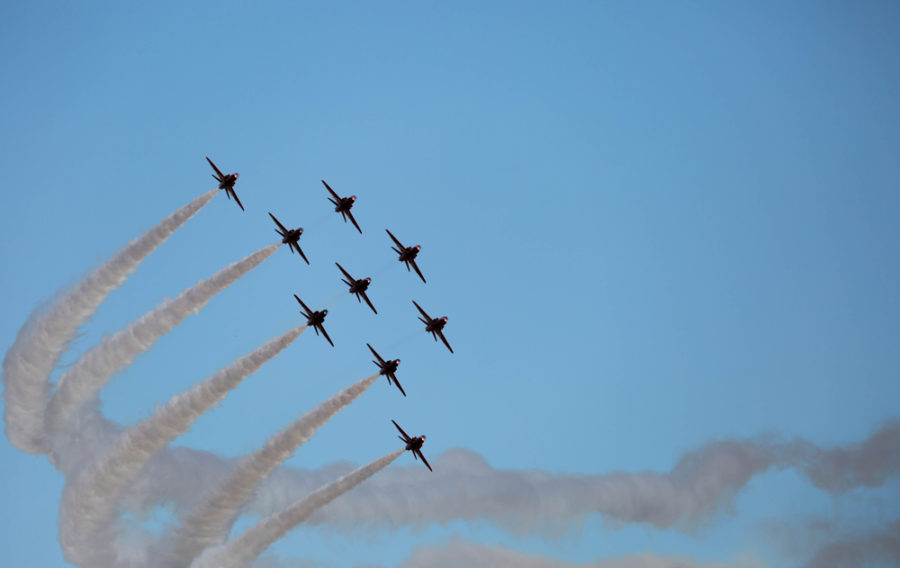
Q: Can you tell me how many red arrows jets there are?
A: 9